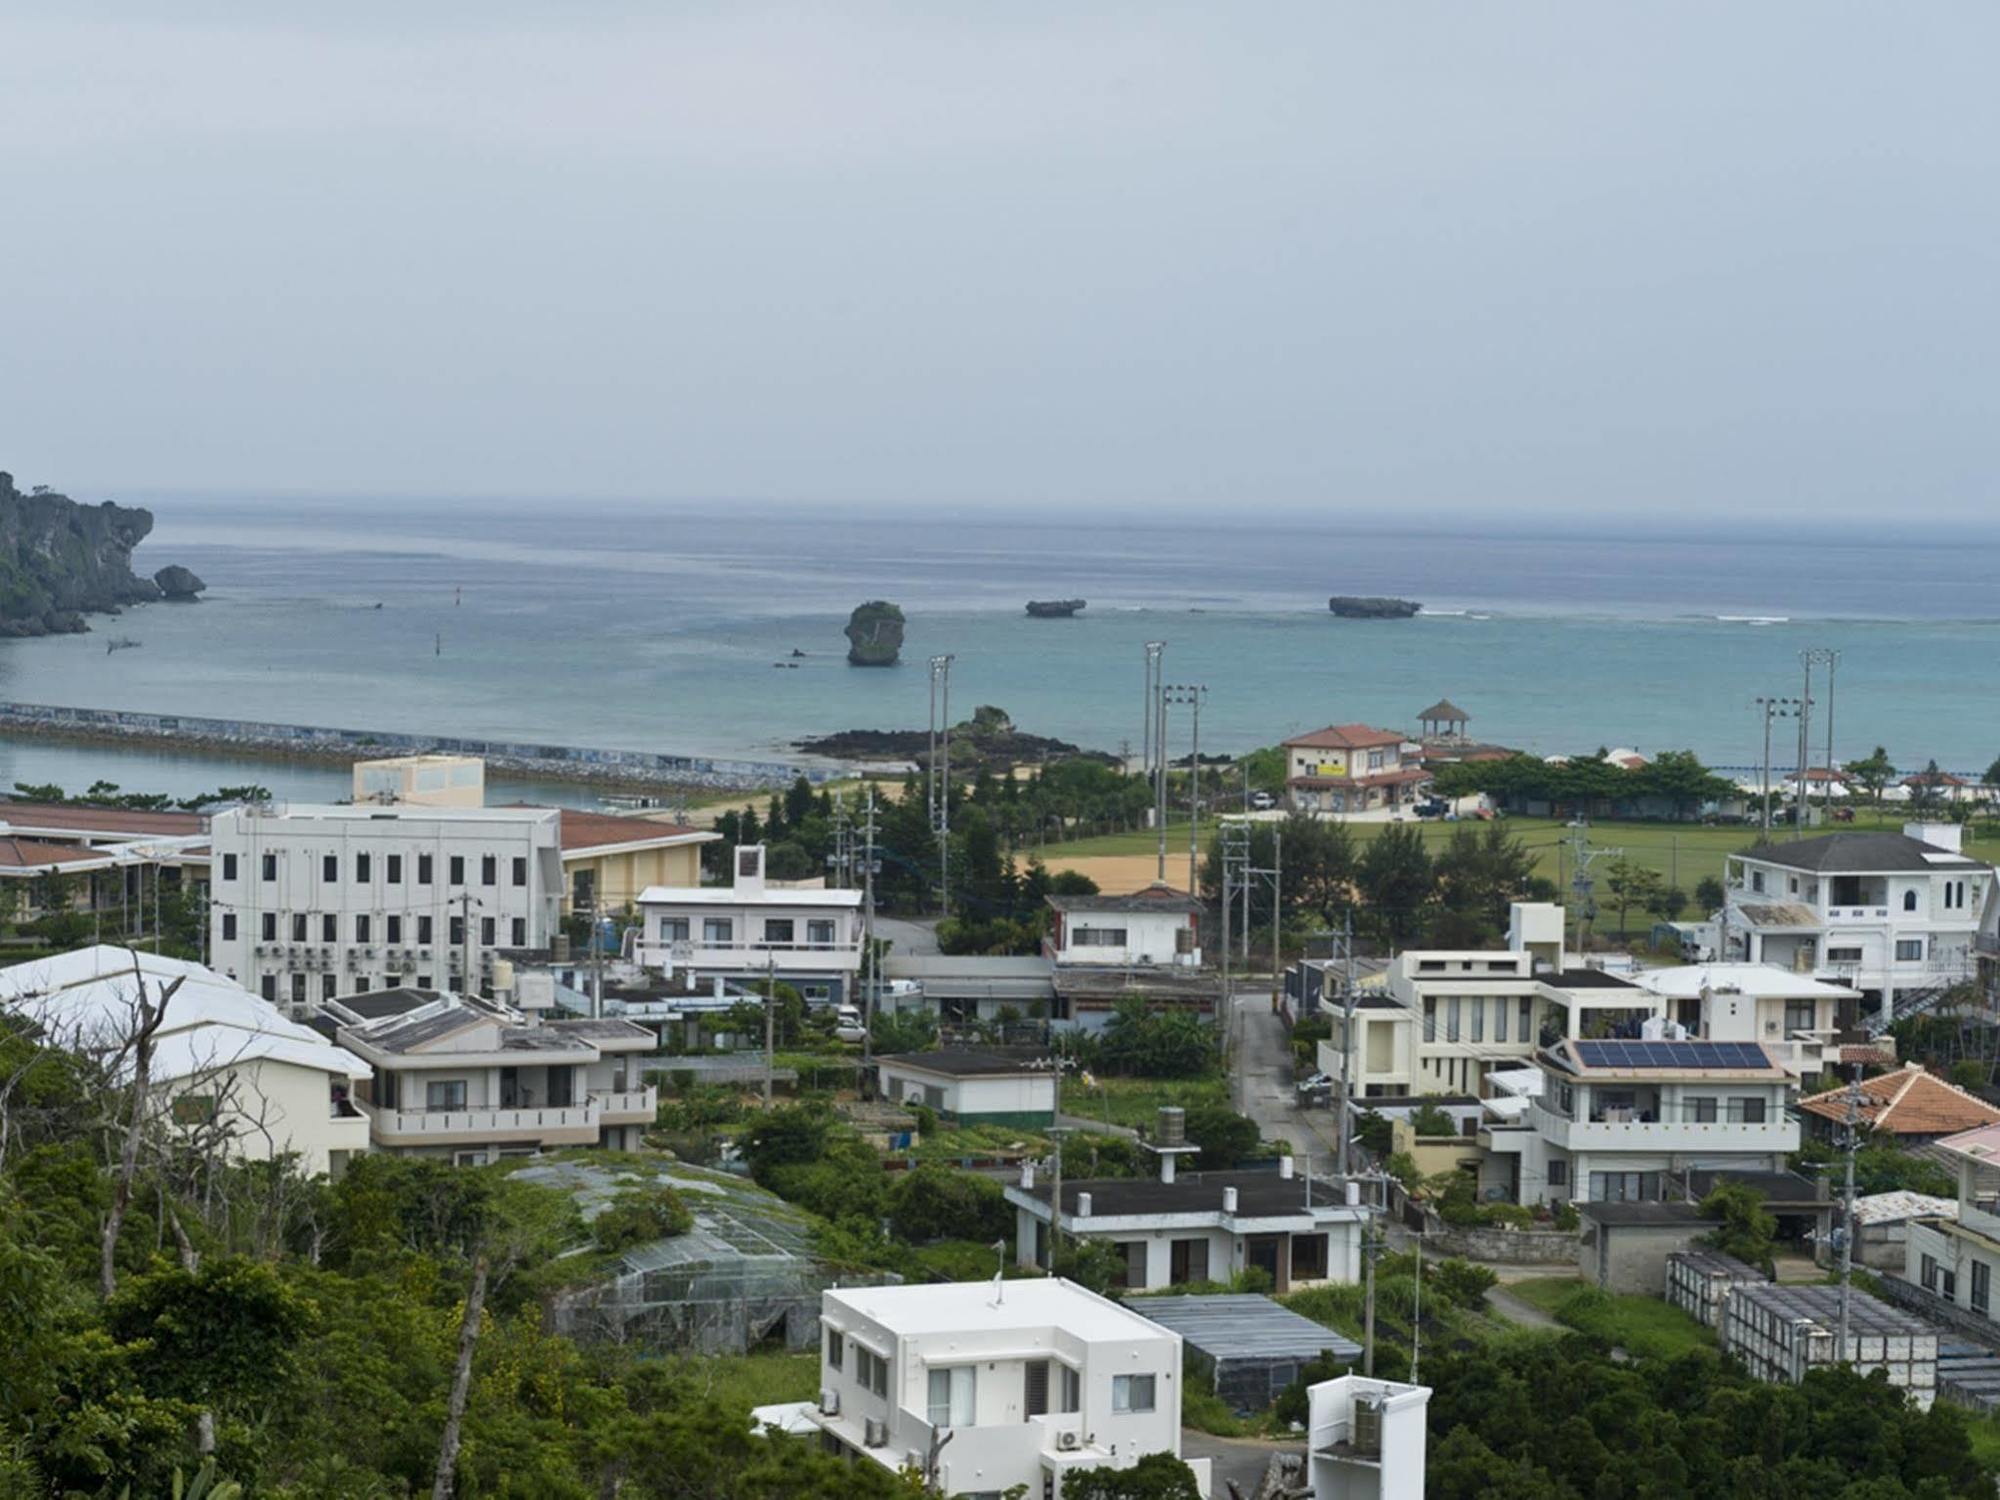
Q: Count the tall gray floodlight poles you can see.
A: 10